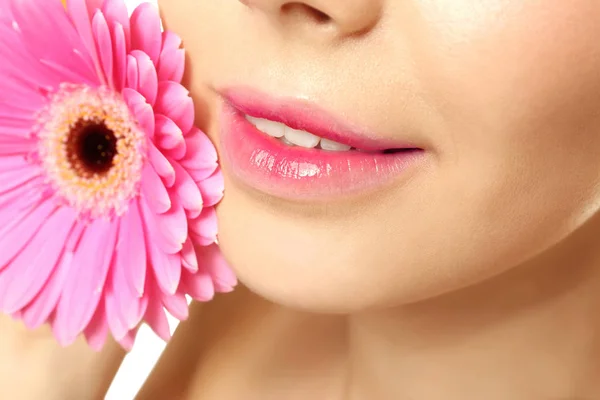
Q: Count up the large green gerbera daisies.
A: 0